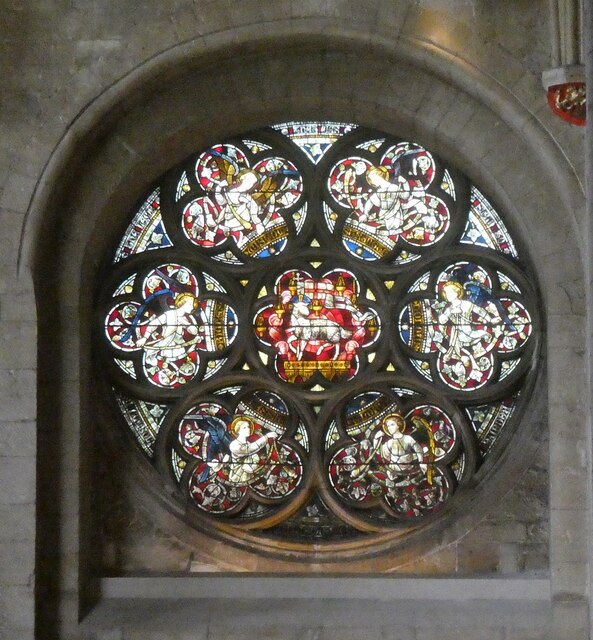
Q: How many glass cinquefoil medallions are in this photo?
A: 0